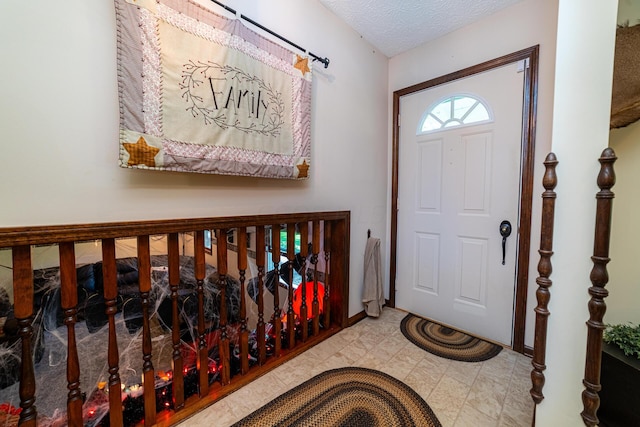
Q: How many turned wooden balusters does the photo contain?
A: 14